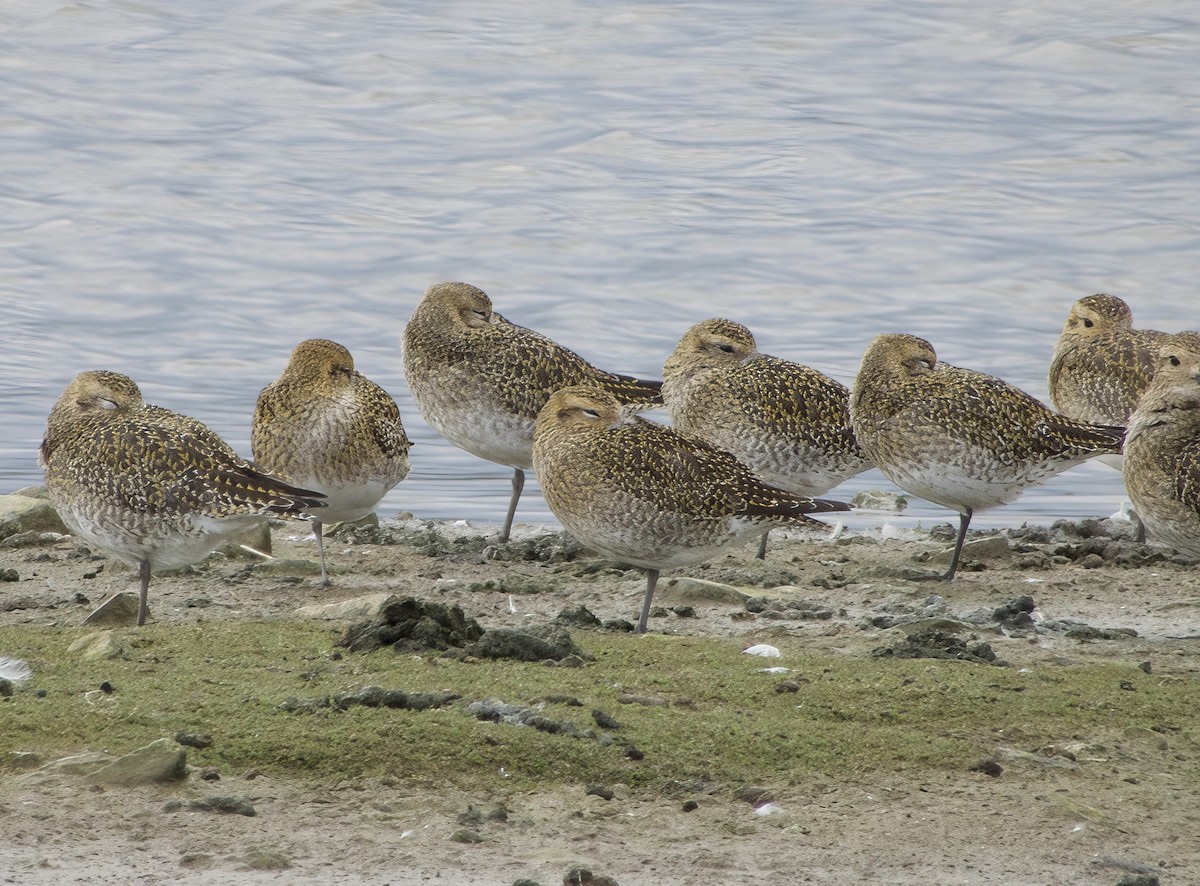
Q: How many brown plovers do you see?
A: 8